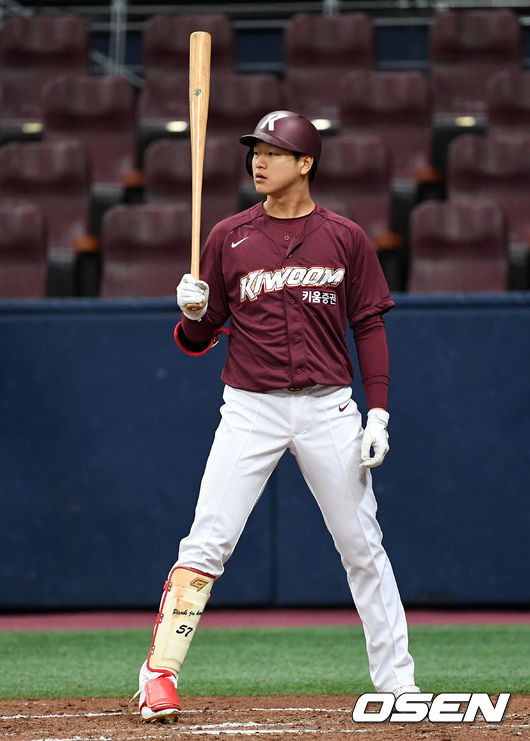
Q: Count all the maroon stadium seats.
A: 15